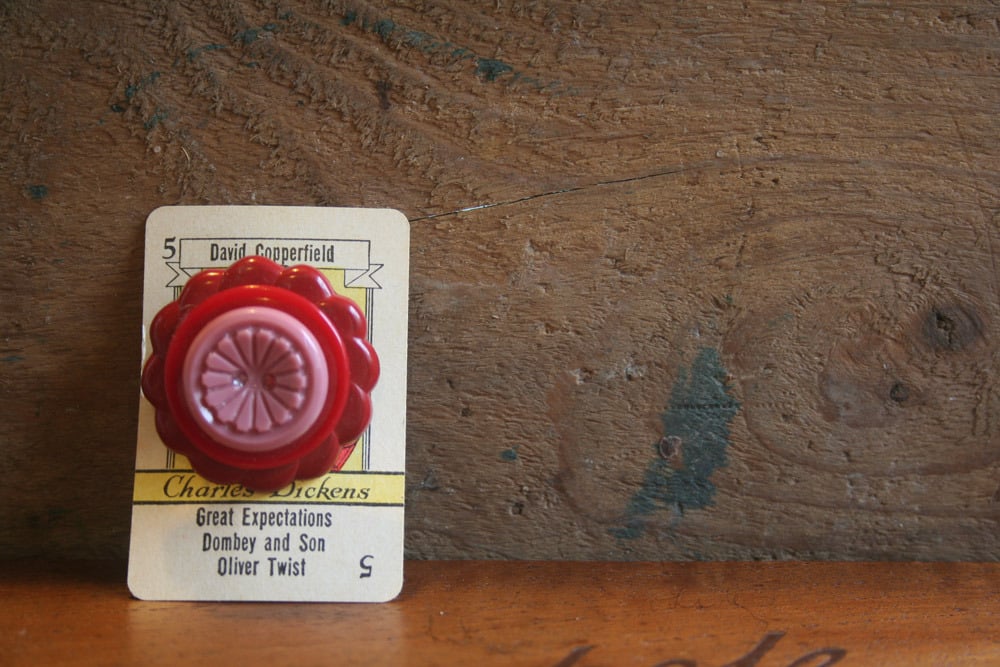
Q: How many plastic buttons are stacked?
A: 3